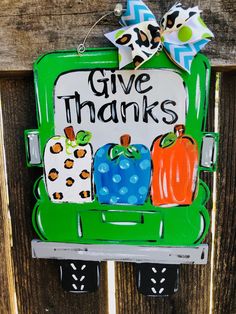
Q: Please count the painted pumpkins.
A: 3